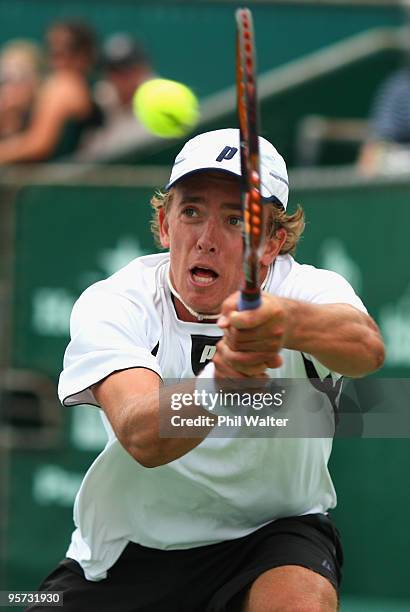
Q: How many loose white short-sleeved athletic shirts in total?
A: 1